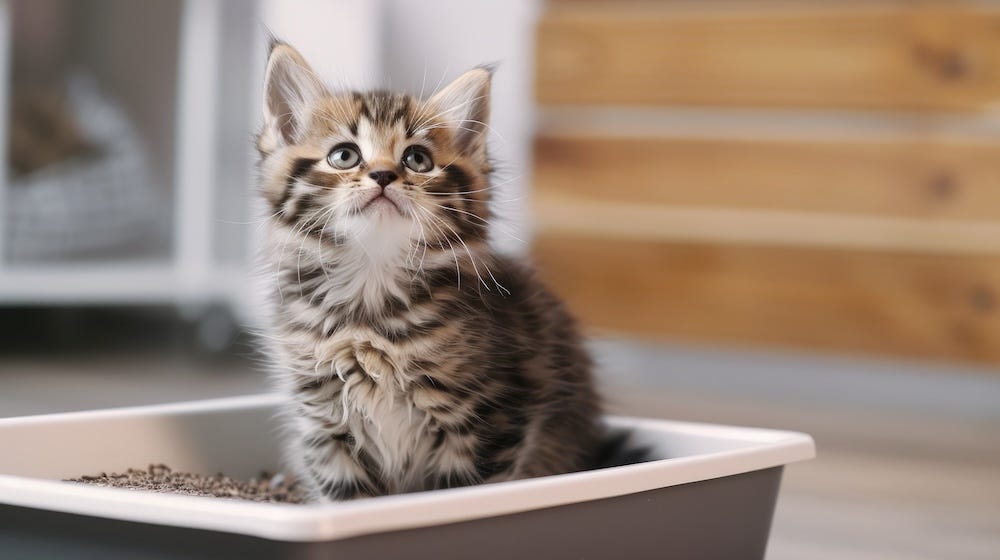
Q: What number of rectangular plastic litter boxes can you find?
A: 1